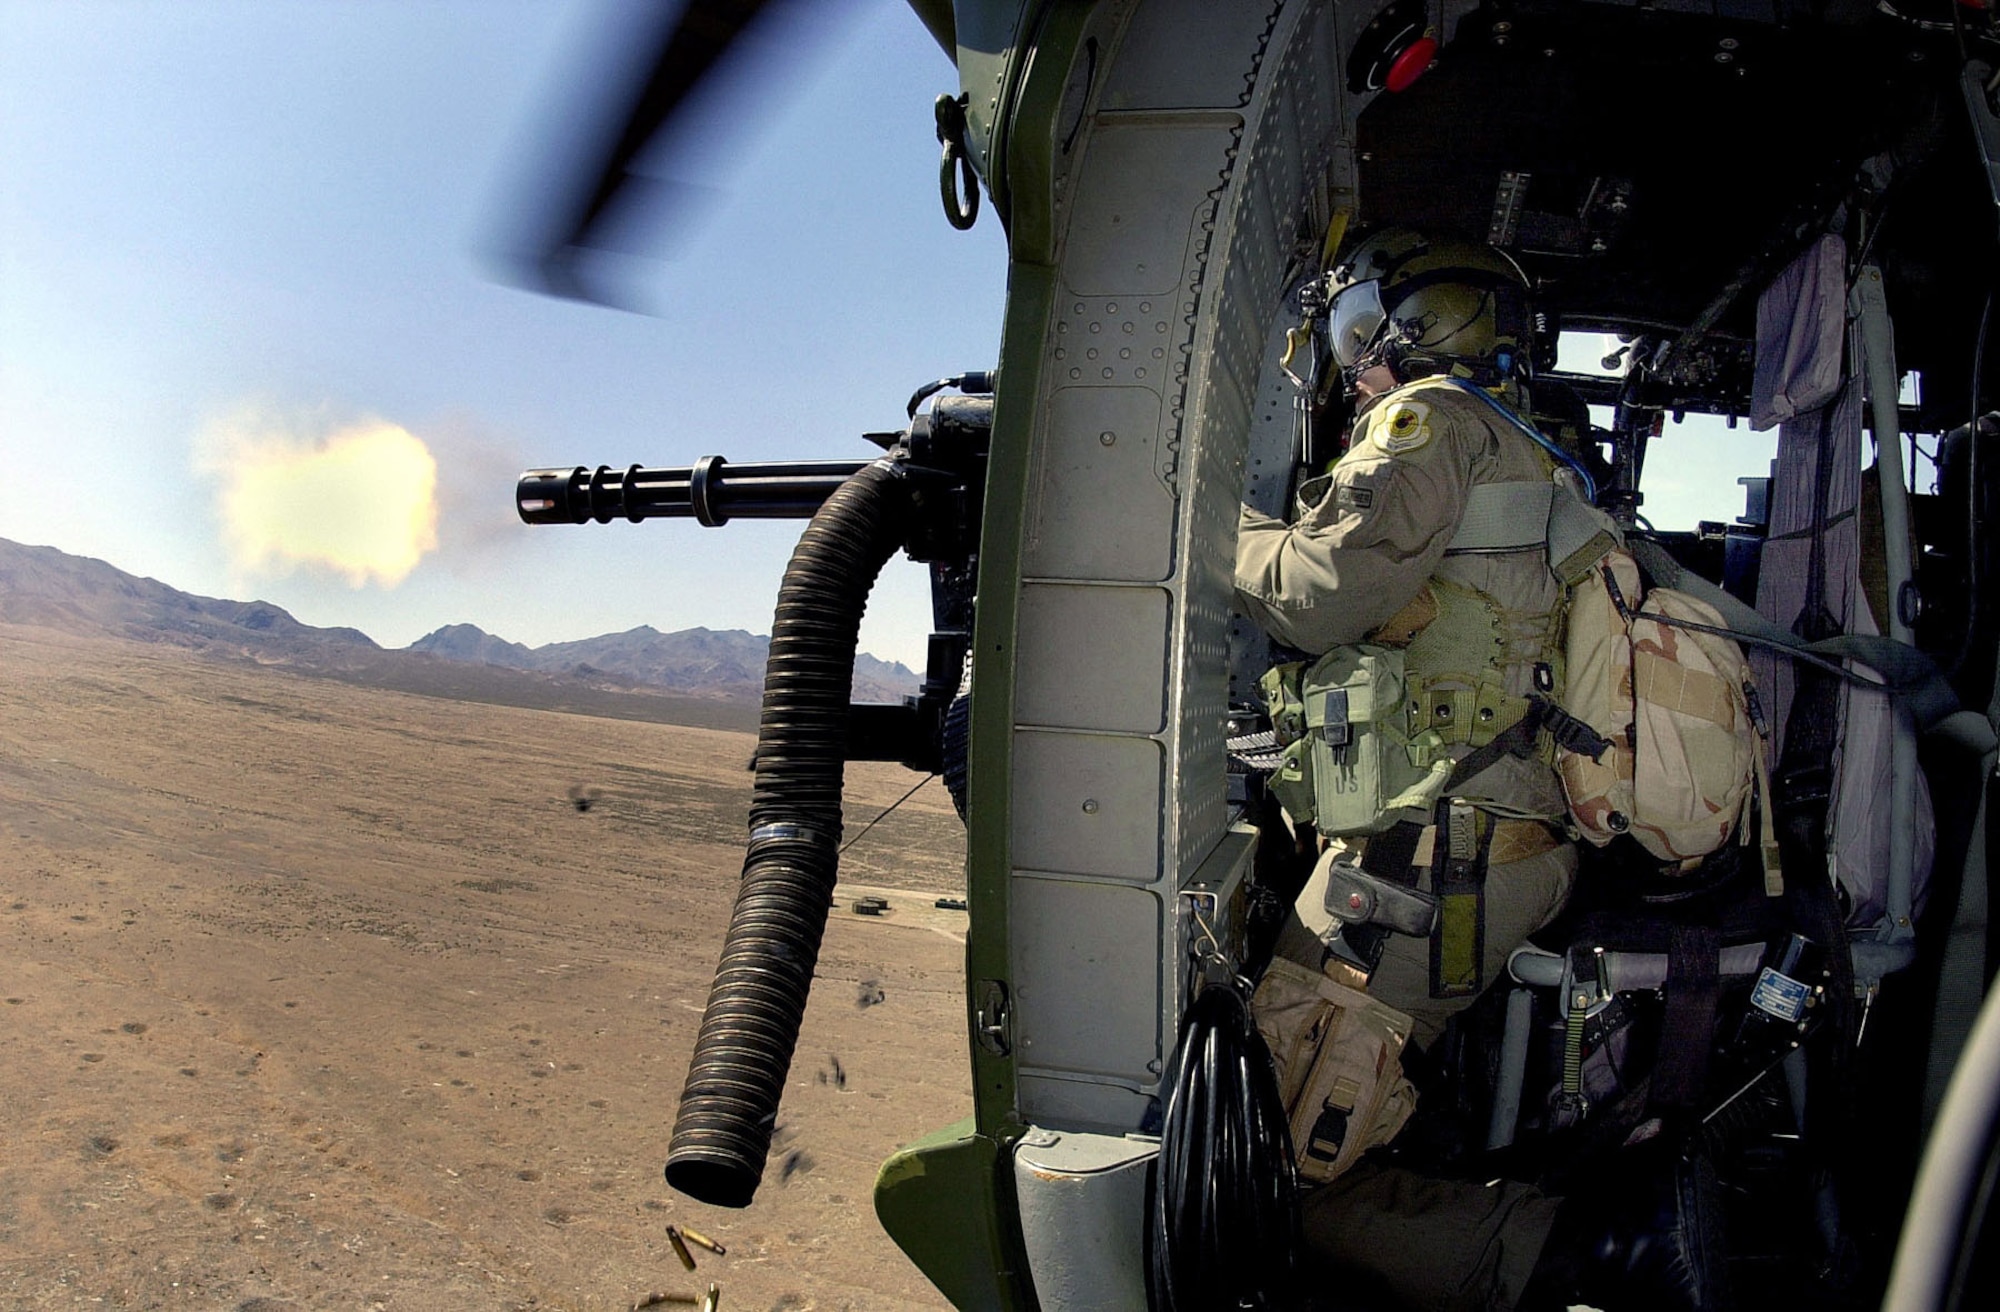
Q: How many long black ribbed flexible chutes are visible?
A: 1